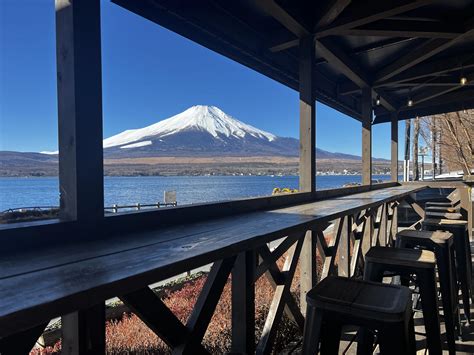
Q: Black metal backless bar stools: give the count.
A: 7